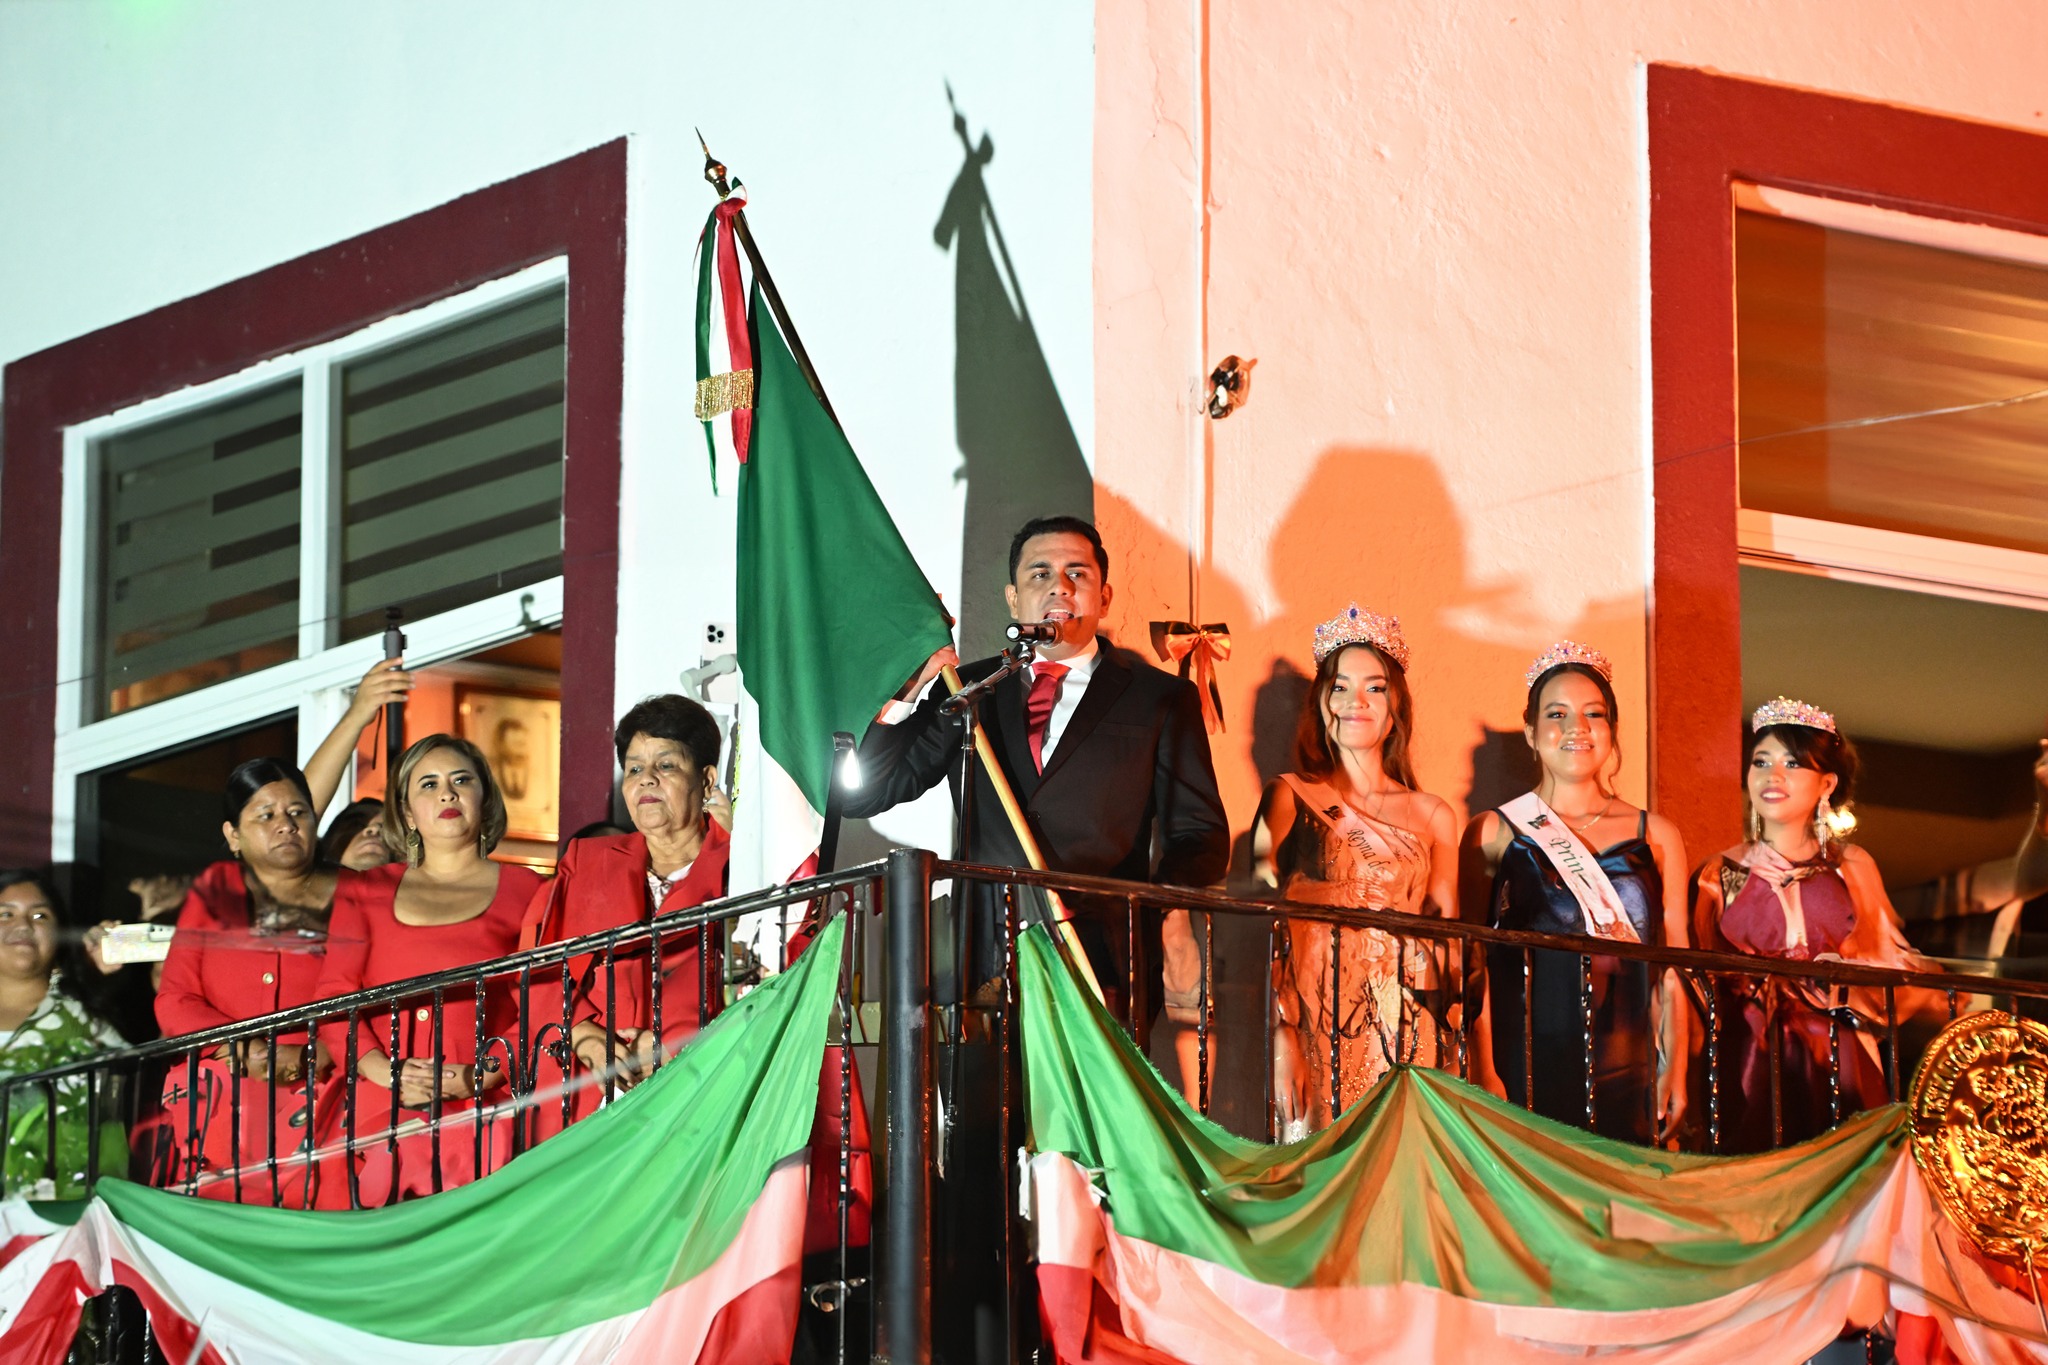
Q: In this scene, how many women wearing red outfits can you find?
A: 3